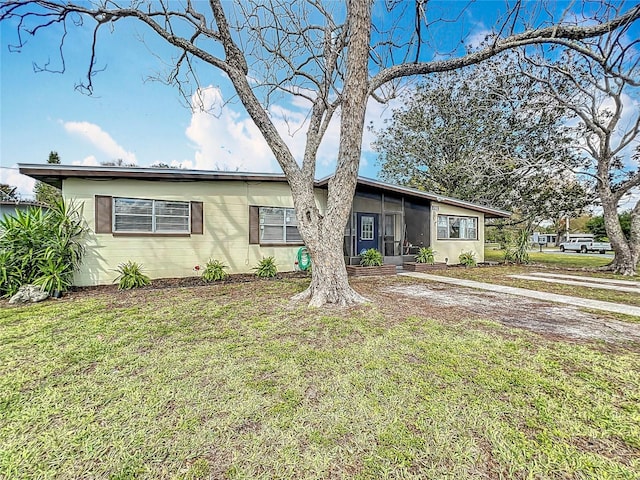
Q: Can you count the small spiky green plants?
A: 6